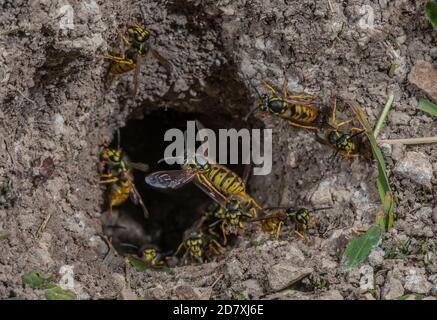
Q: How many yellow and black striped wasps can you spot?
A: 9